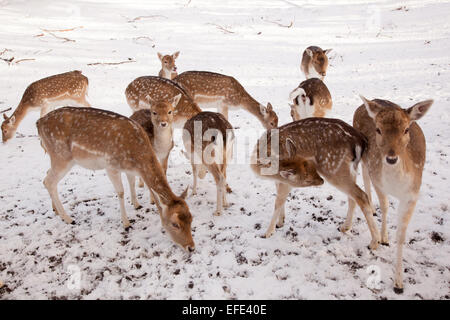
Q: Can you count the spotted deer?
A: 11